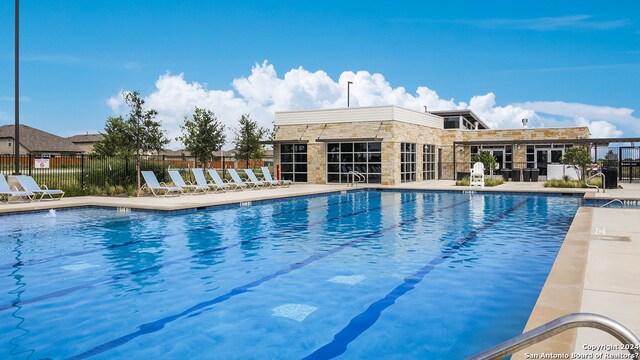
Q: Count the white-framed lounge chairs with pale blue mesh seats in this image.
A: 9